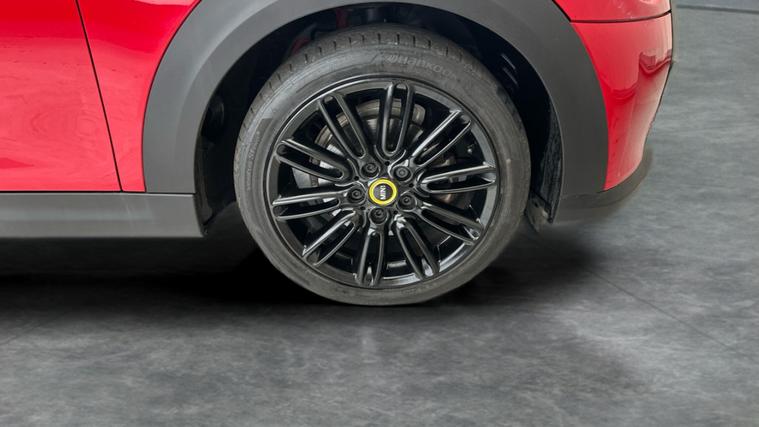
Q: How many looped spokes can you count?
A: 10